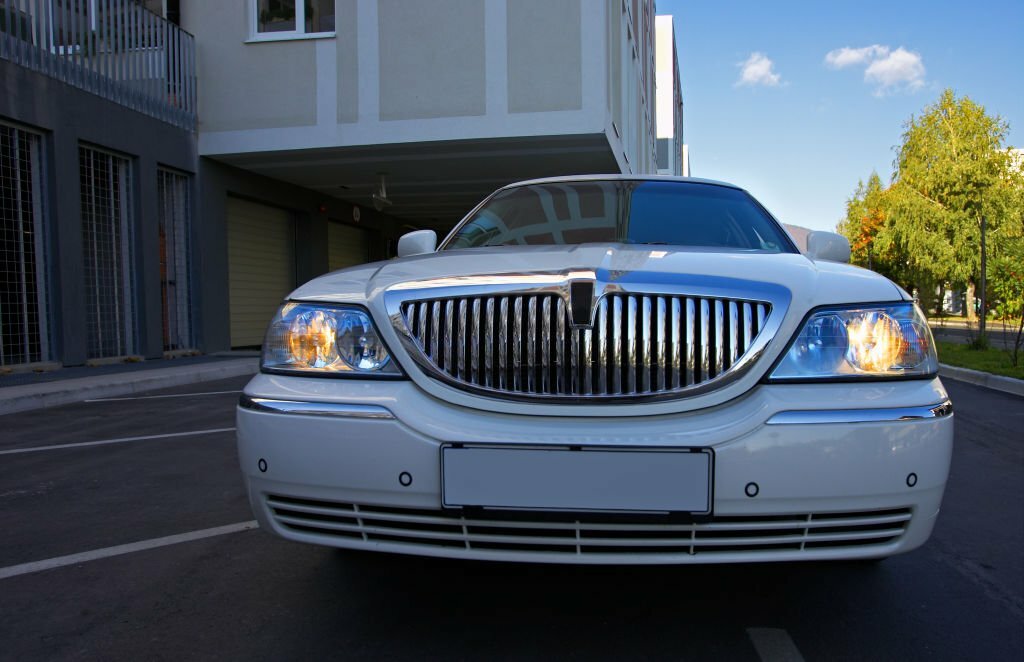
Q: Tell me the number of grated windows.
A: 3